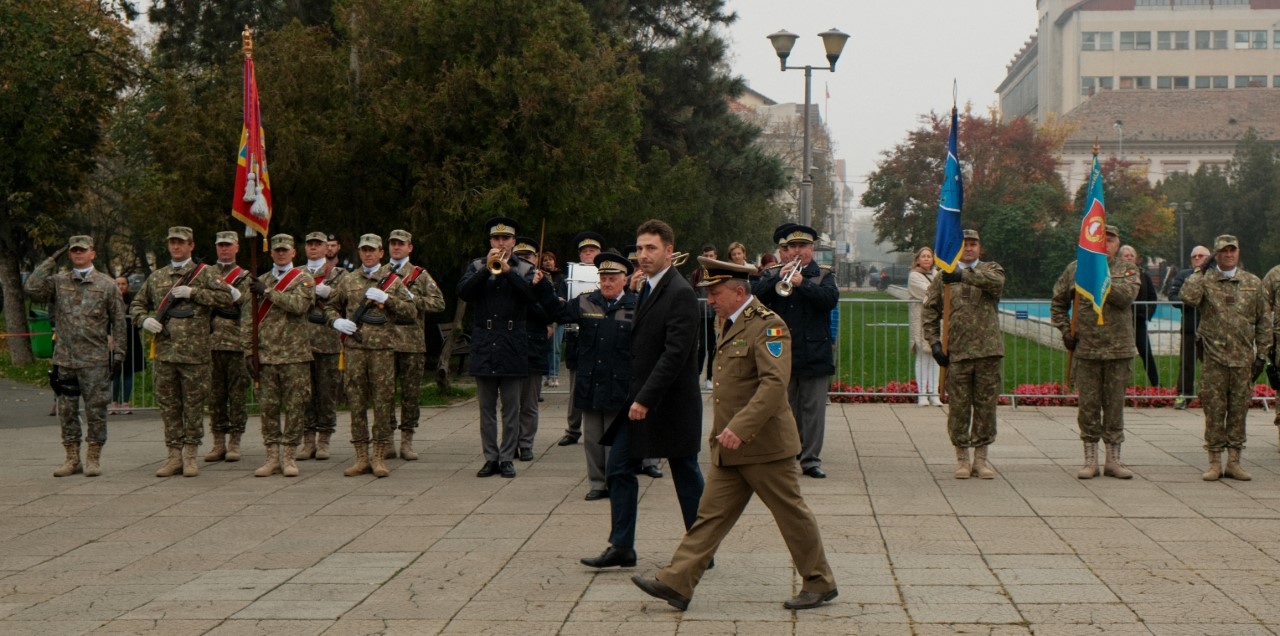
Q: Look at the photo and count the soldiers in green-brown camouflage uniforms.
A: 11